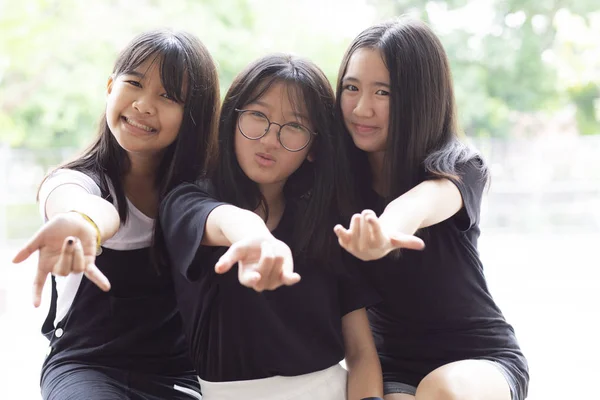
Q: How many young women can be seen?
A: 3